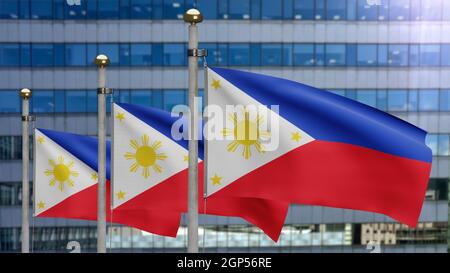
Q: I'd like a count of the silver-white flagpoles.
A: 3